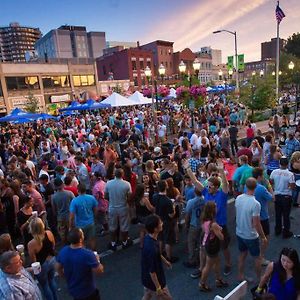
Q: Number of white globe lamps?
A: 11